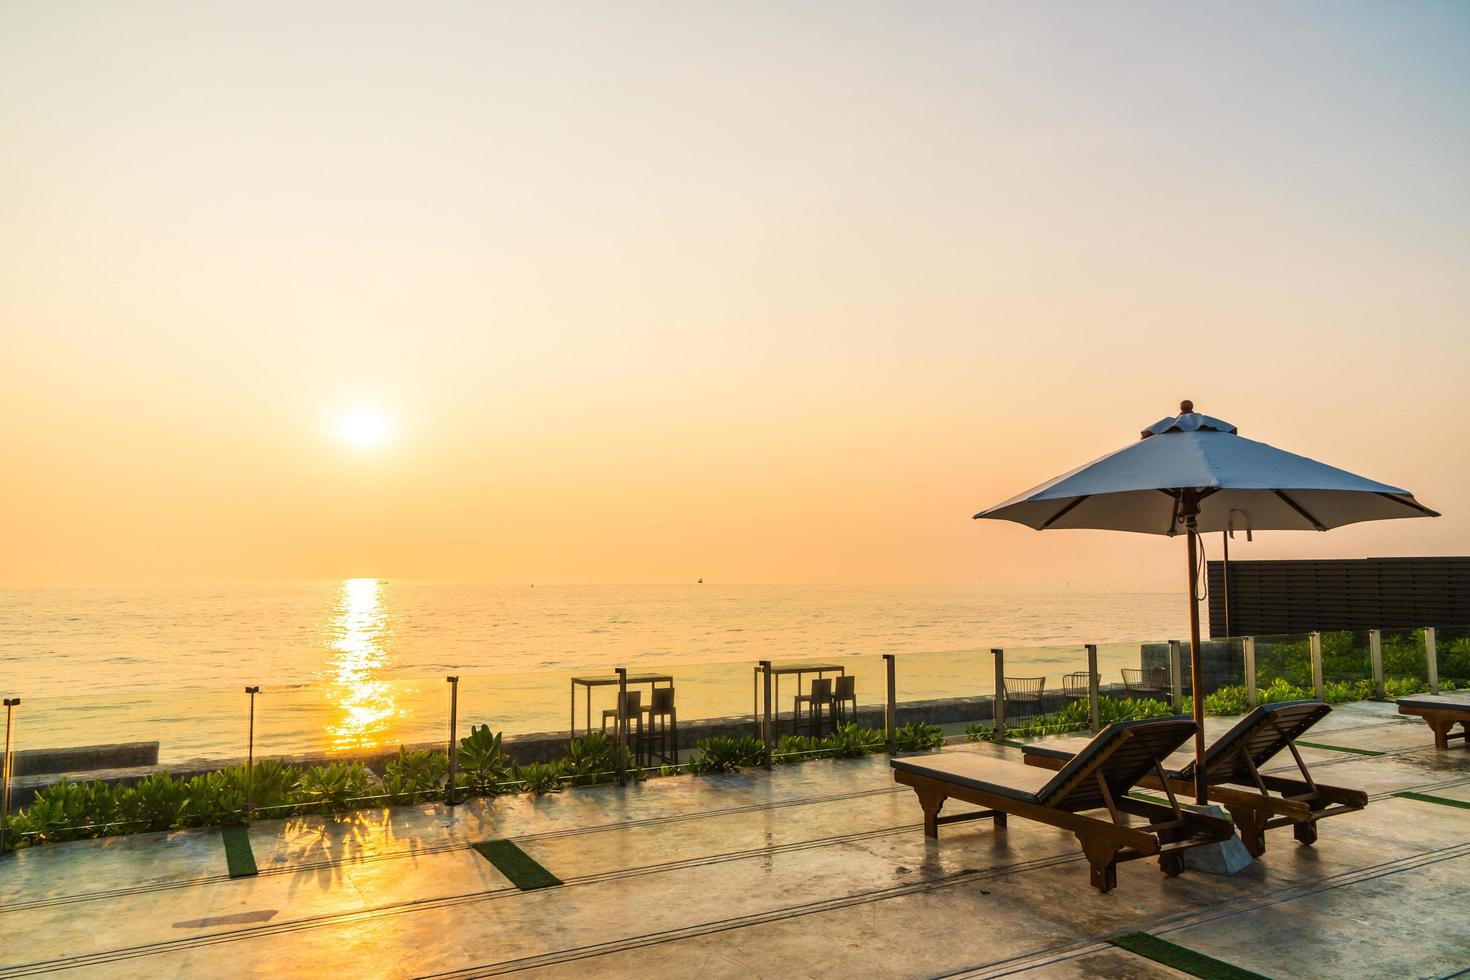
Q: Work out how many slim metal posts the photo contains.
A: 13